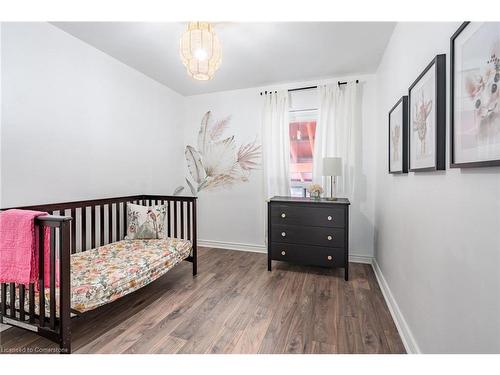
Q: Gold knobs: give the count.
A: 6